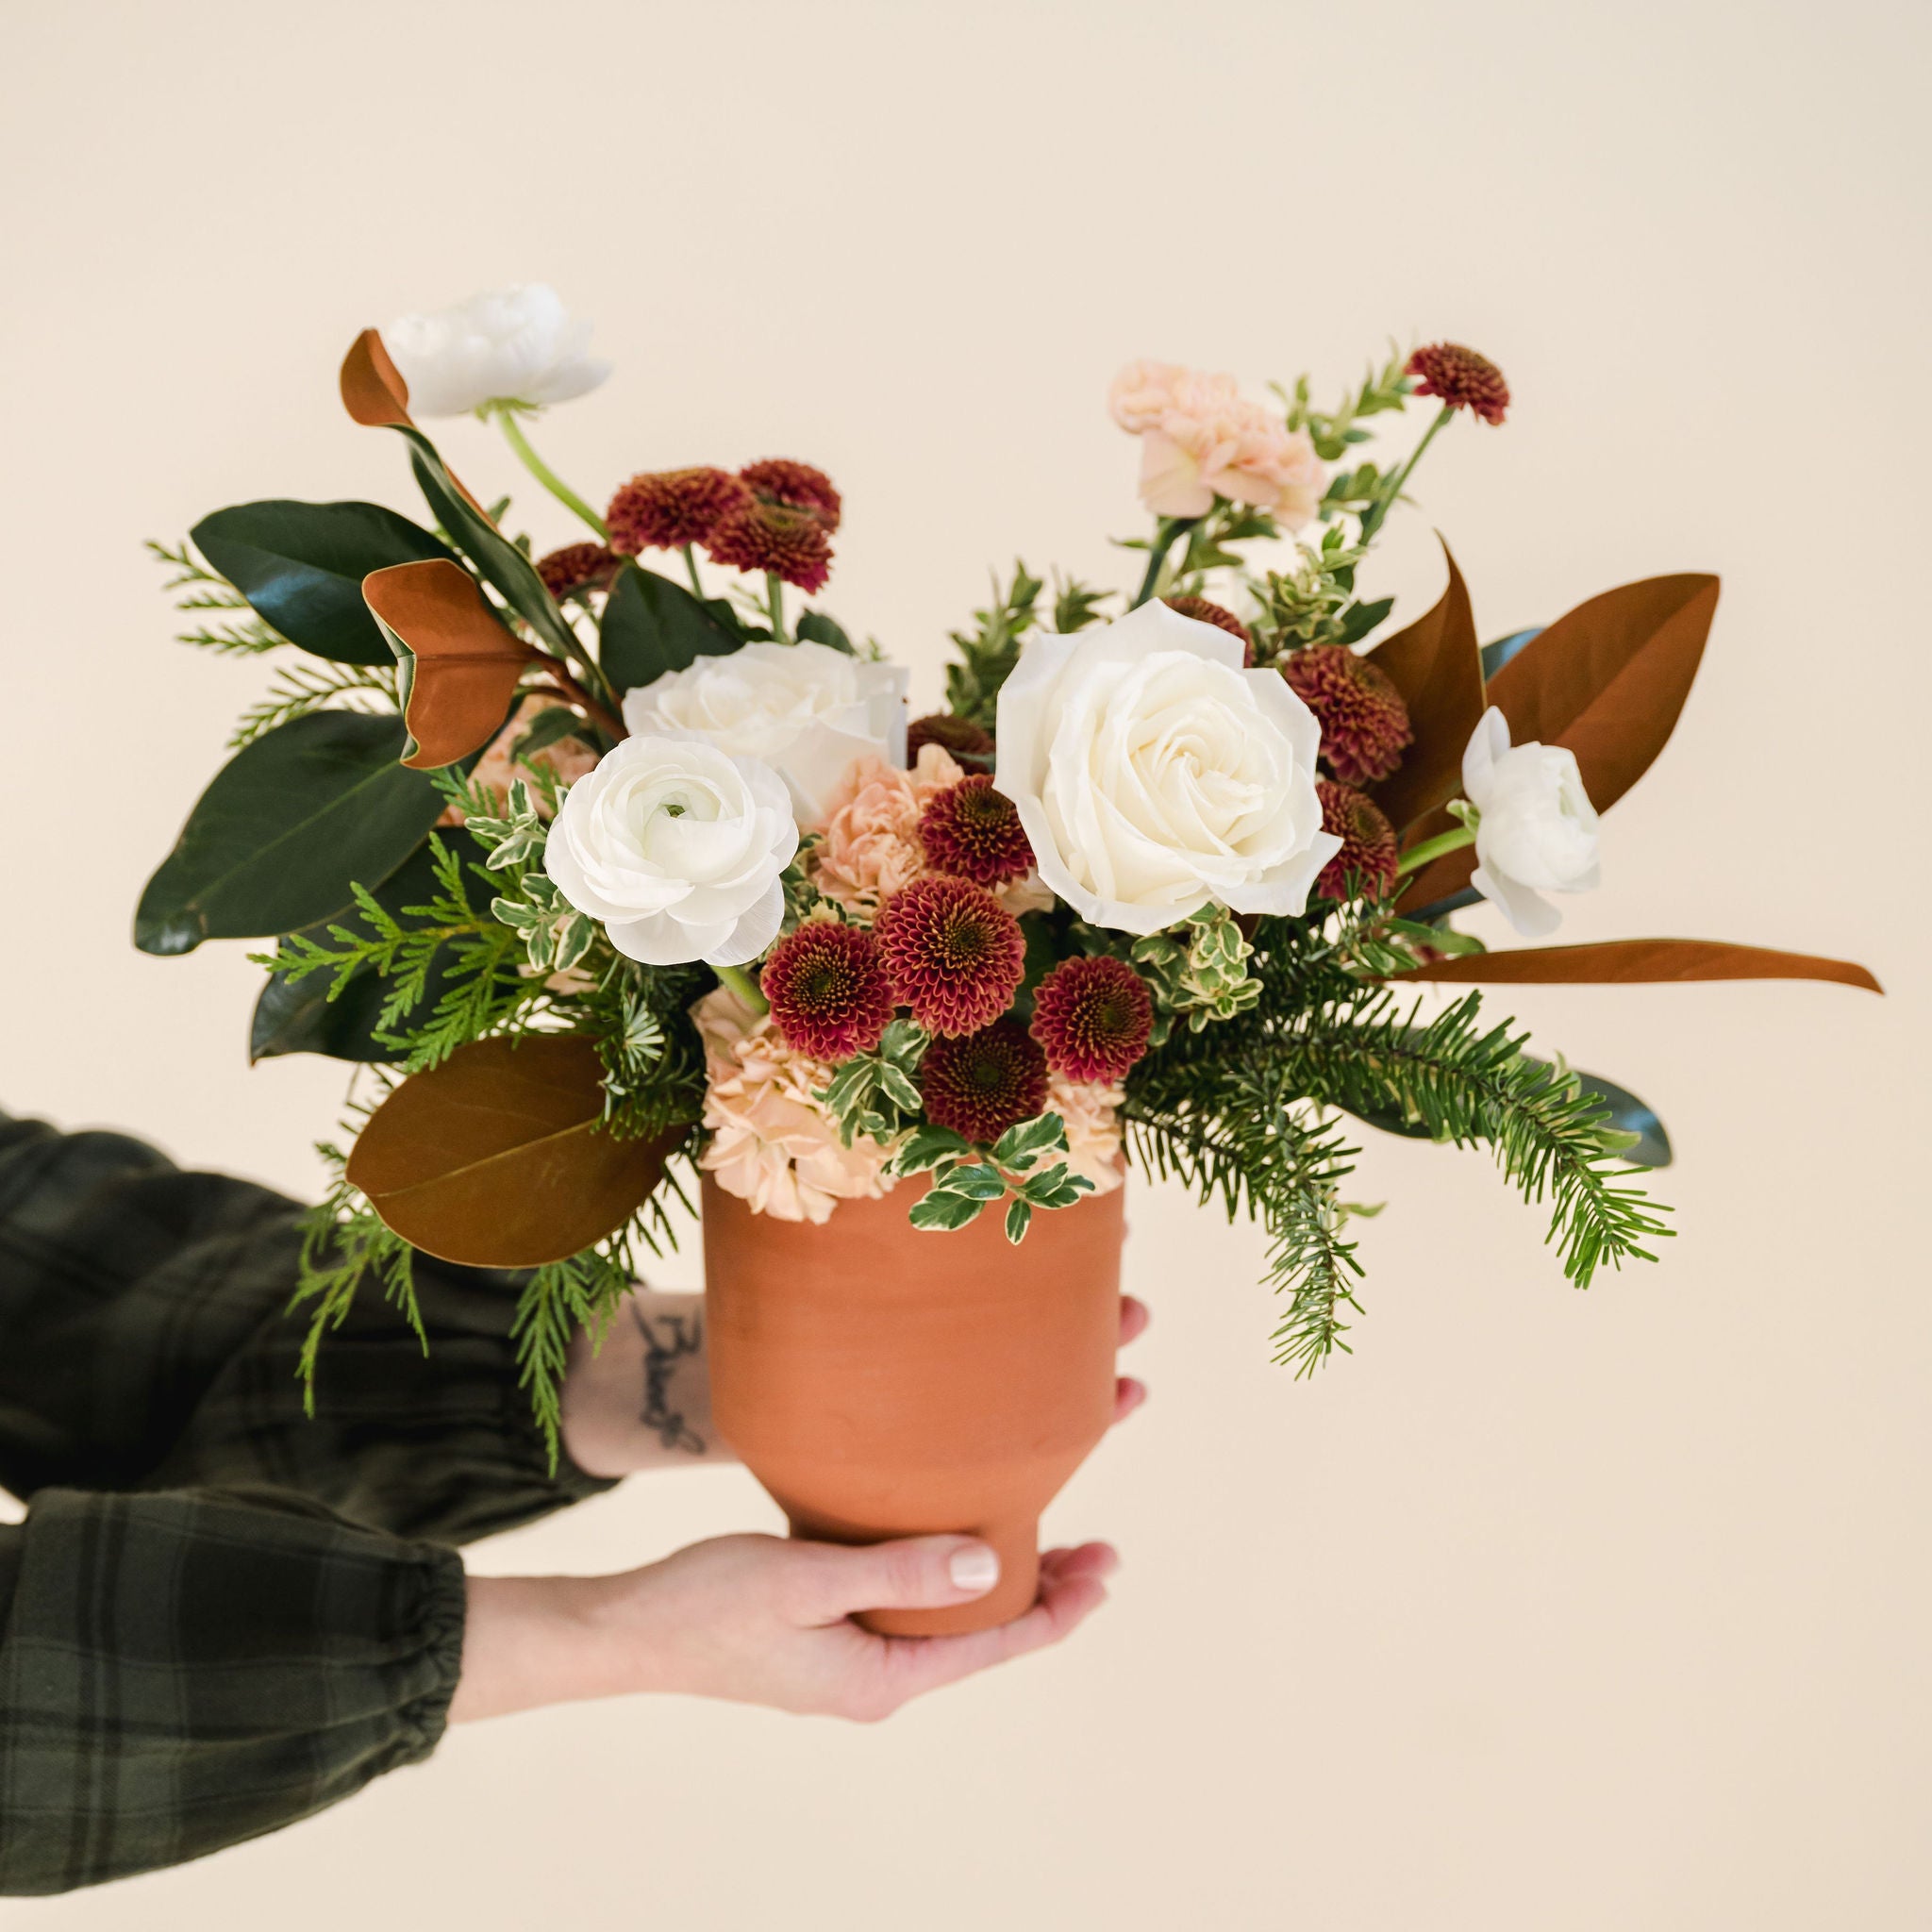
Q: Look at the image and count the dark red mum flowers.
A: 14